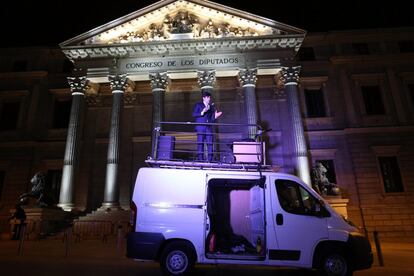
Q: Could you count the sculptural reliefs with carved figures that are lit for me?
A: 1